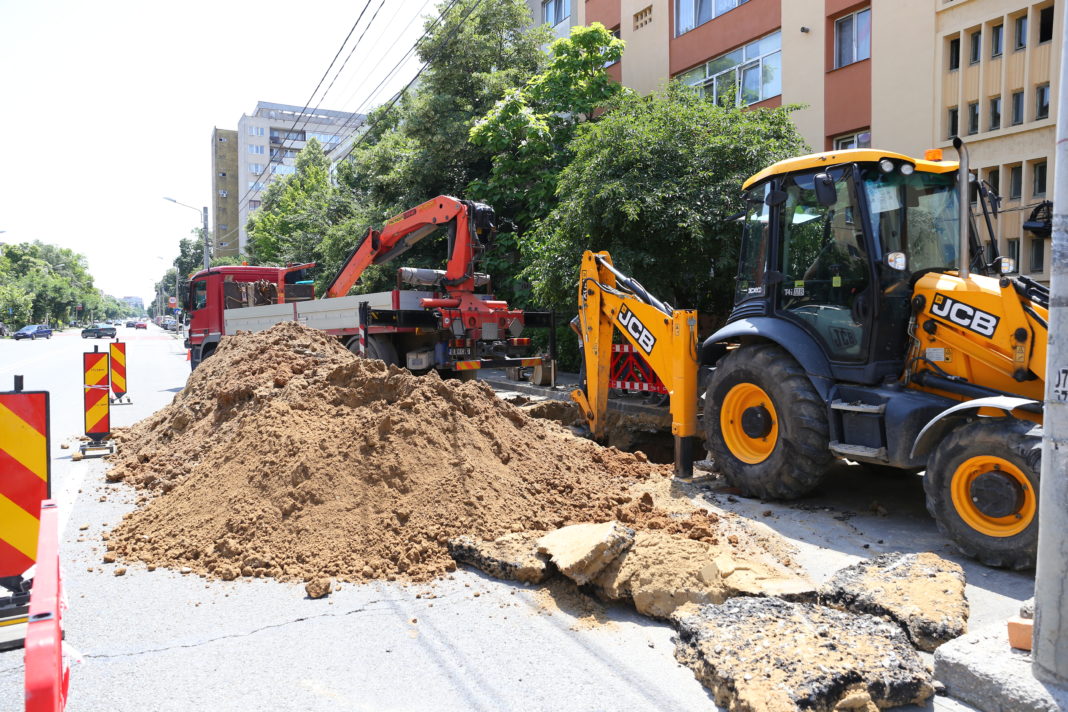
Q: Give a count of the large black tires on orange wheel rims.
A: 2